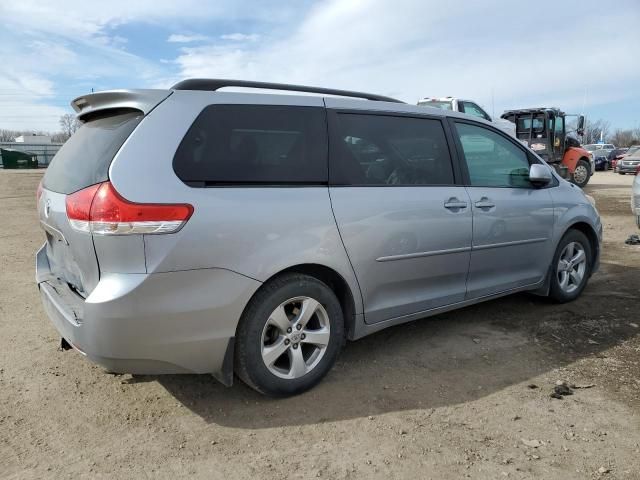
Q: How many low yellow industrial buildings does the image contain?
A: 0